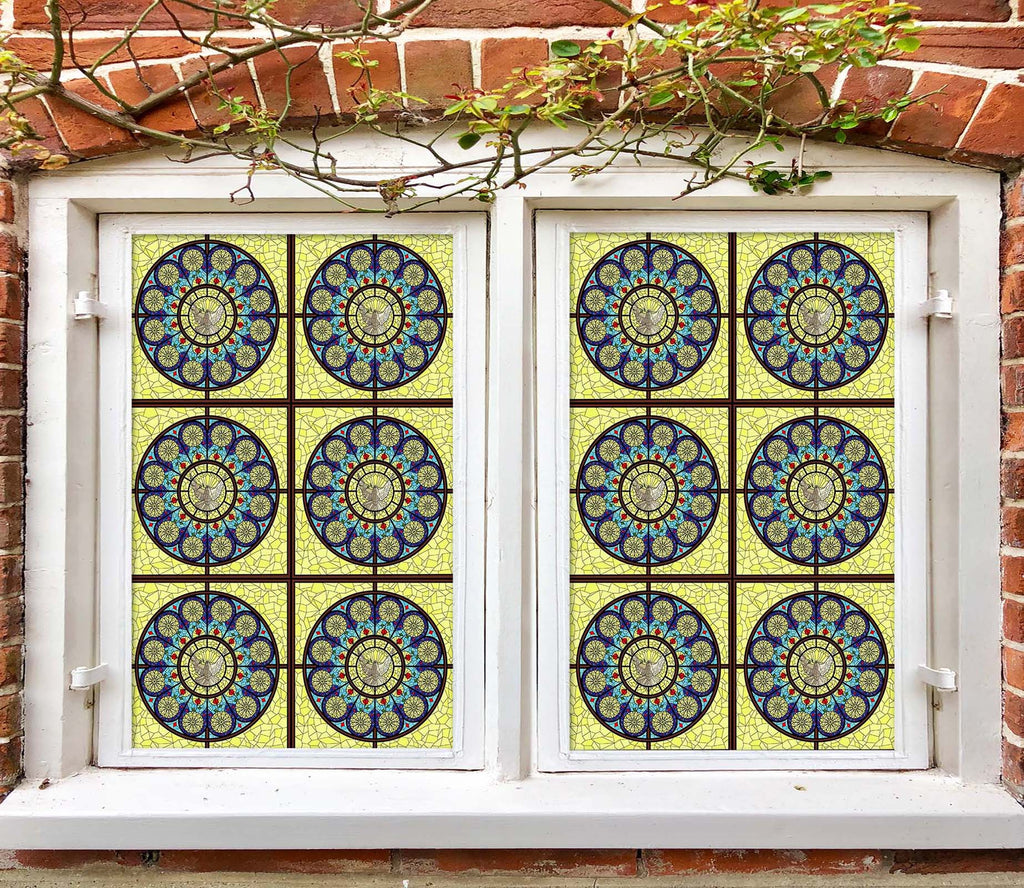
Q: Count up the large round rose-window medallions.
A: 12